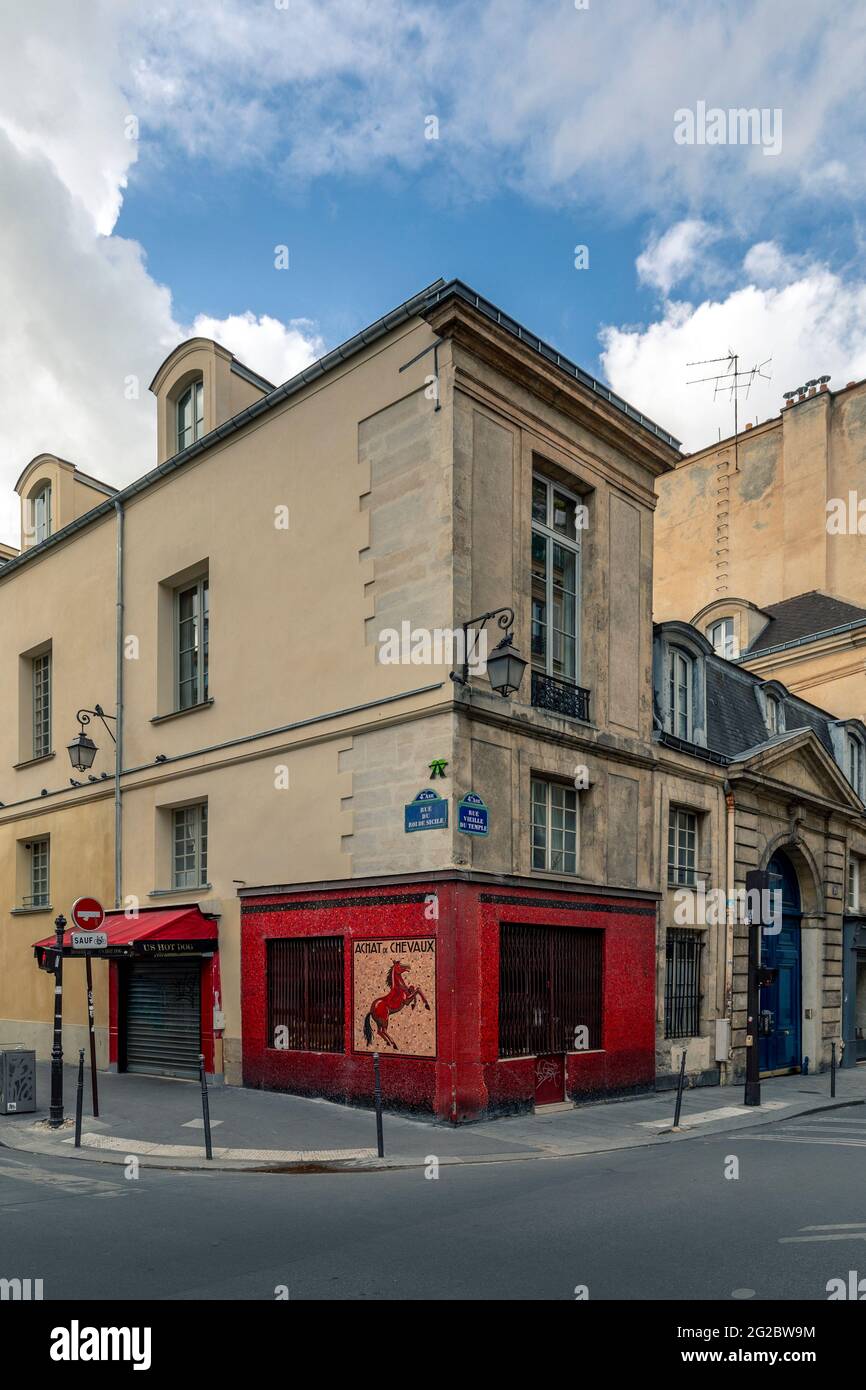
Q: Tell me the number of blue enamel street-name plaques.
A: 2